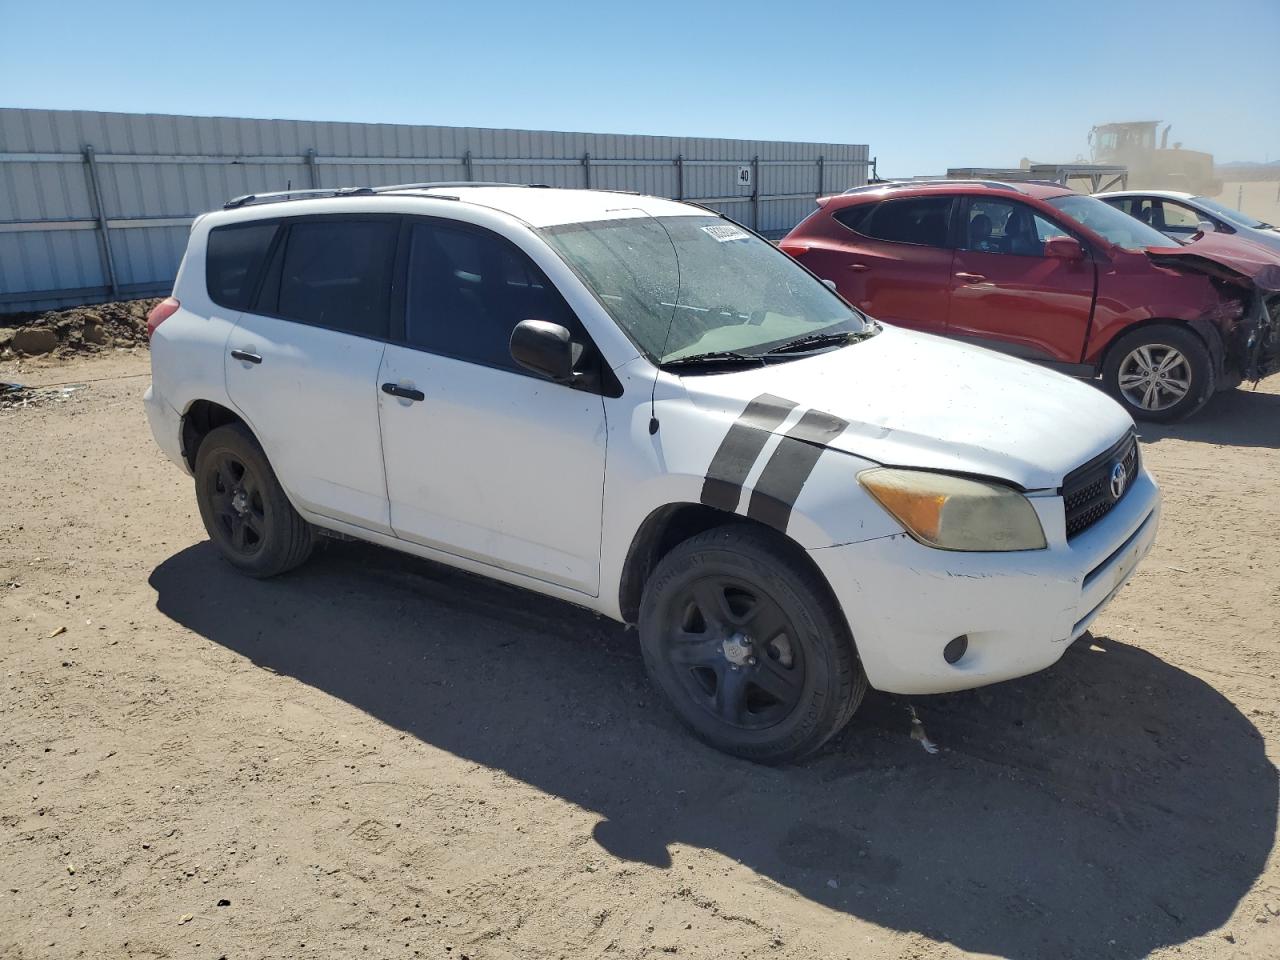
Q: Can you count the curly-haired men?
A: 0